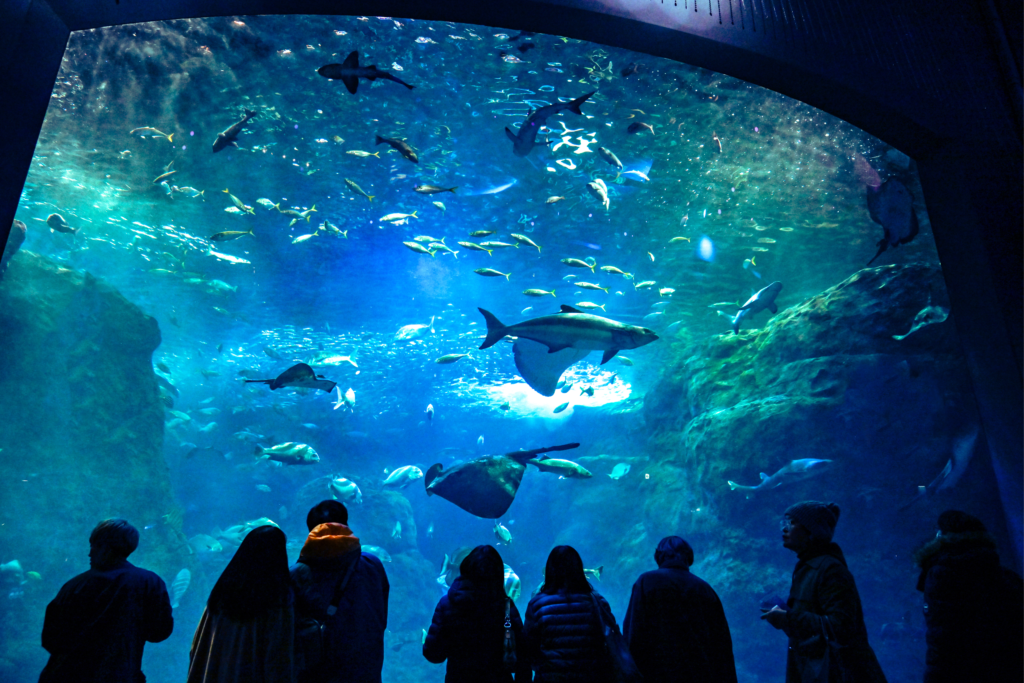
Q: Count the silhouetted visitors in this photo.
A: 8